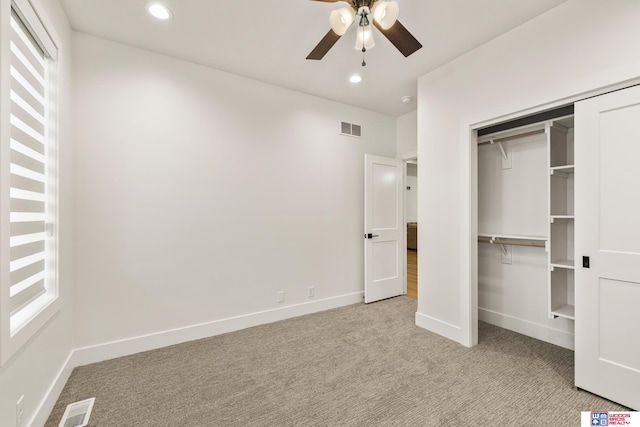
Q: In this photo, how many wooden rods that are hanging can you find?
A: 2